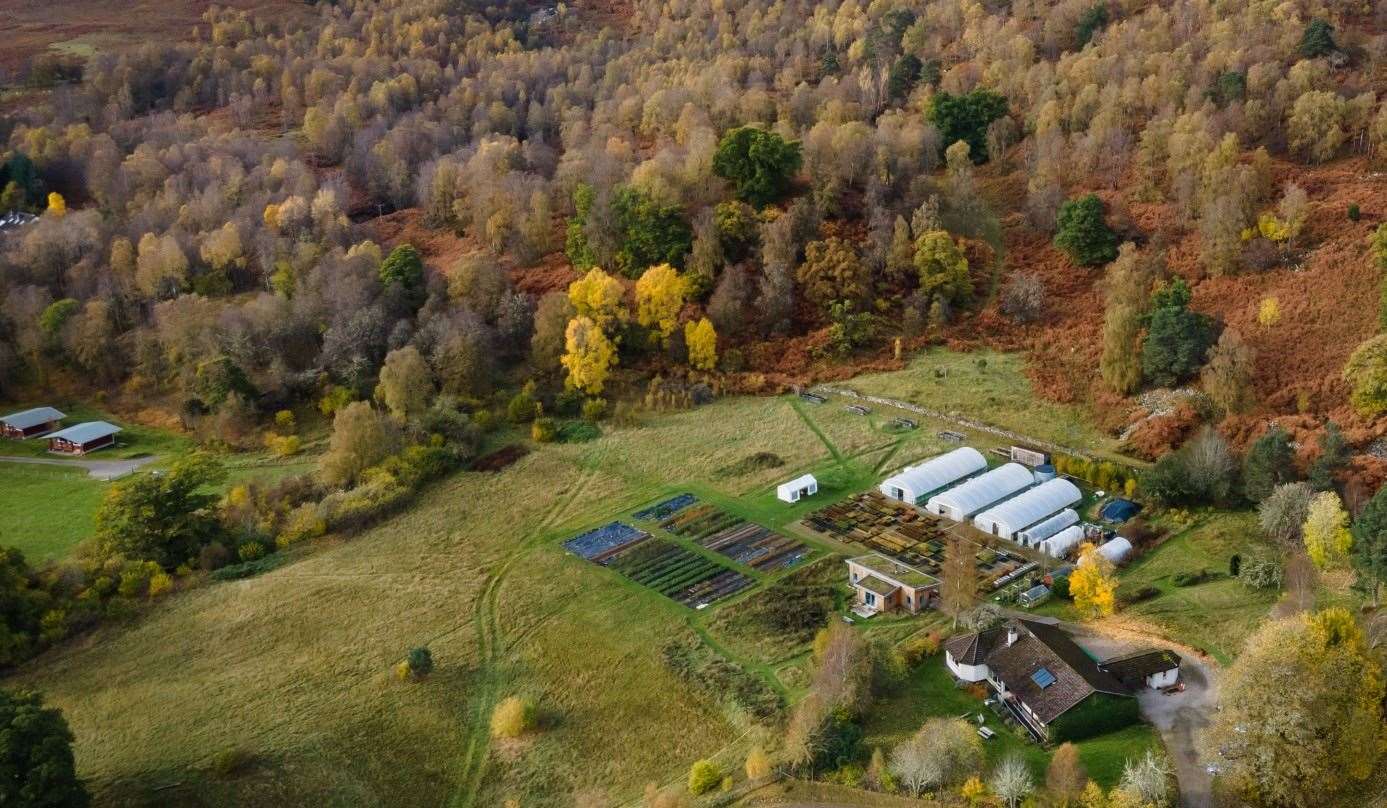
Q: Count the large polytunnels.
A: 3